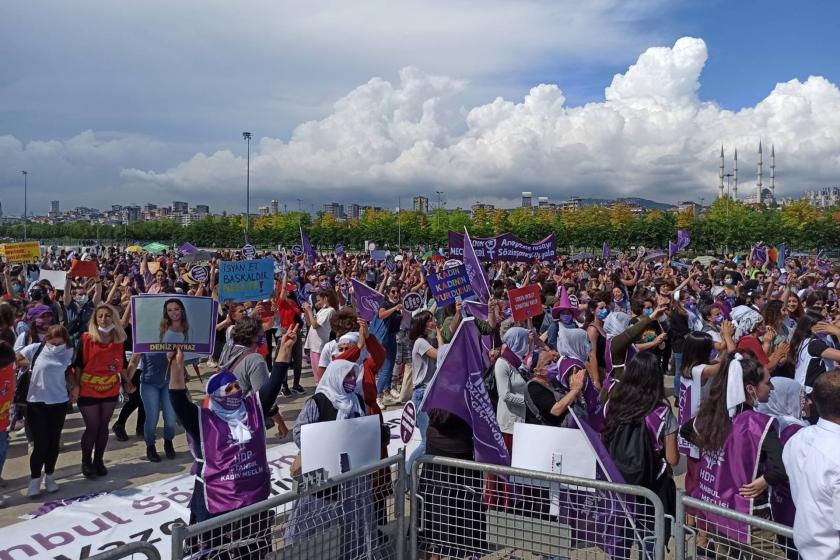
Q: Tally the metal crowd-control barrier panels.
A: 4